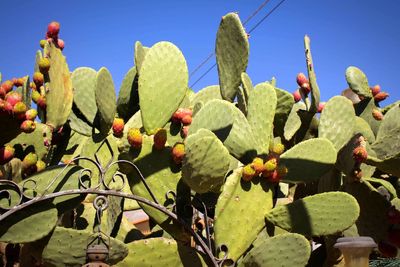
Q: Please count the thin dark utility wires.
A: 2